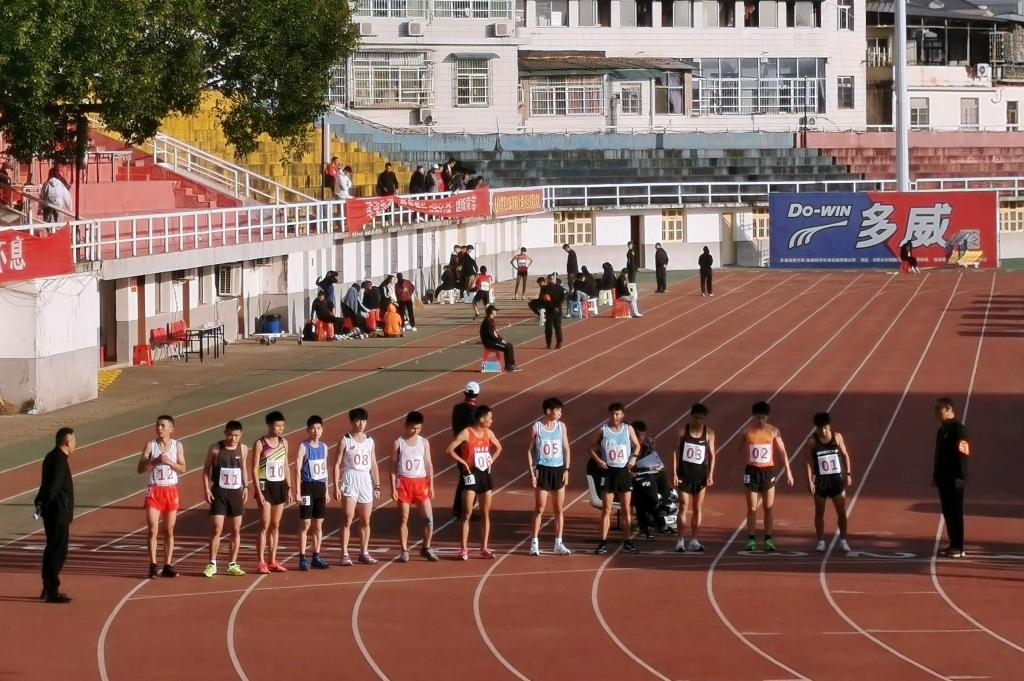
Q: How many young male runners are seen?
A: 12